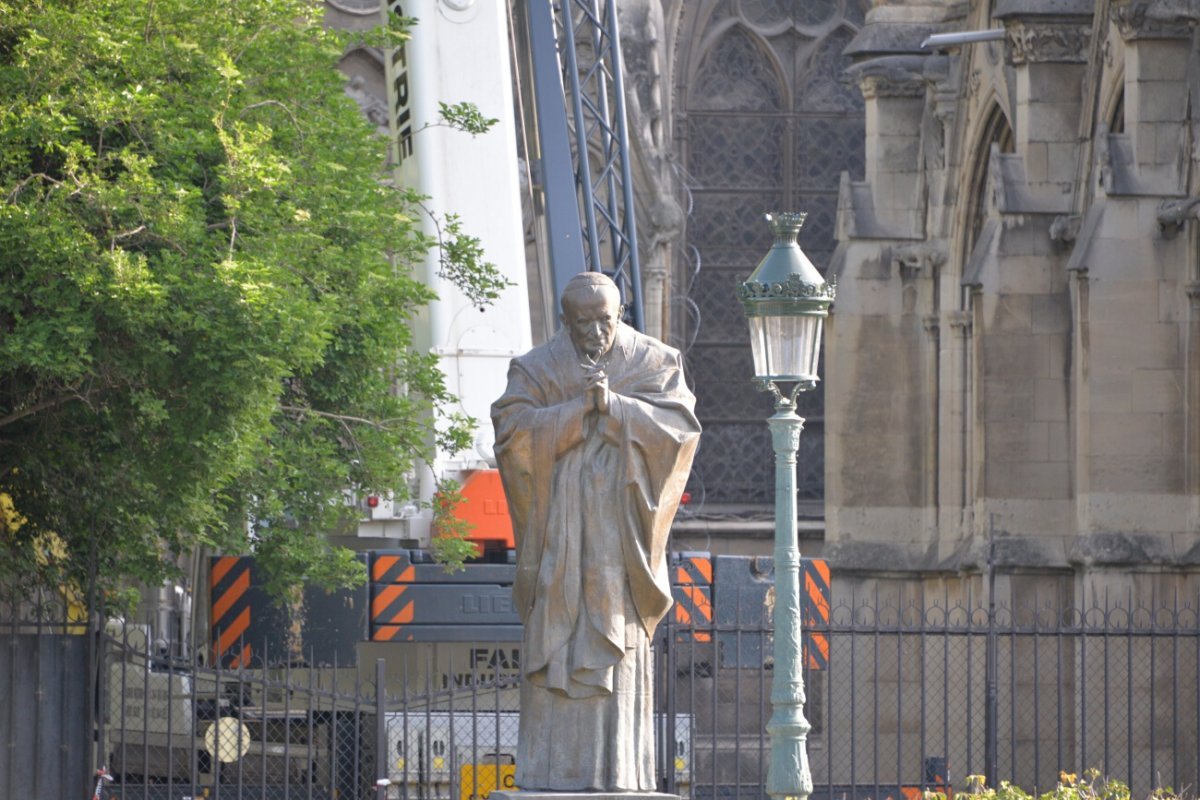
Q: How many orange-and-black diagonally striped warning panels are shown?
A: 4